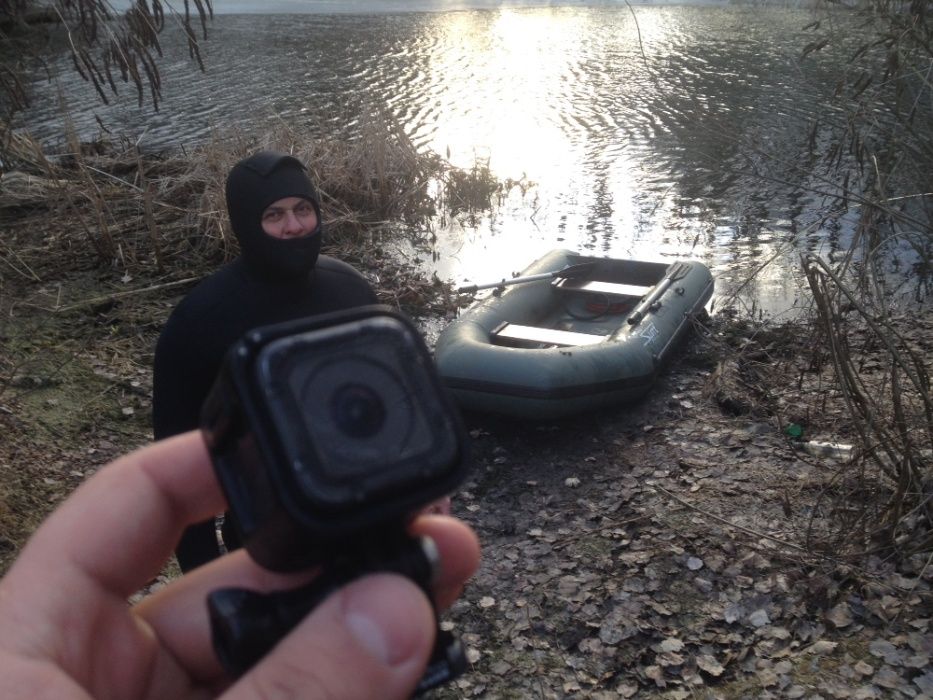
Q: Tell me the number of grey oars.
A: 2